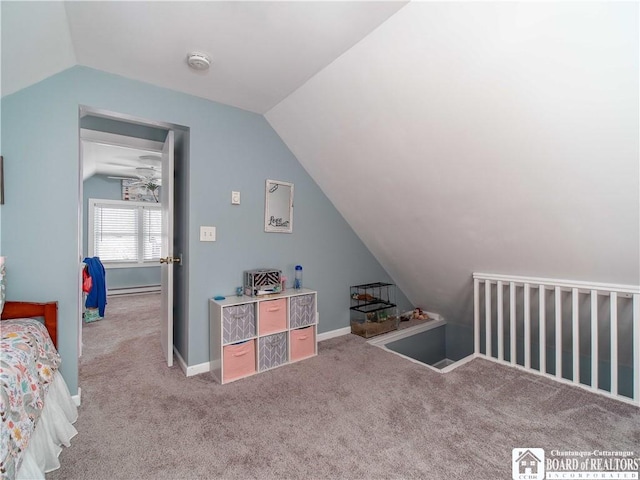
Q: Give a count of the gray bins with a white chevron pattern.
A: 3